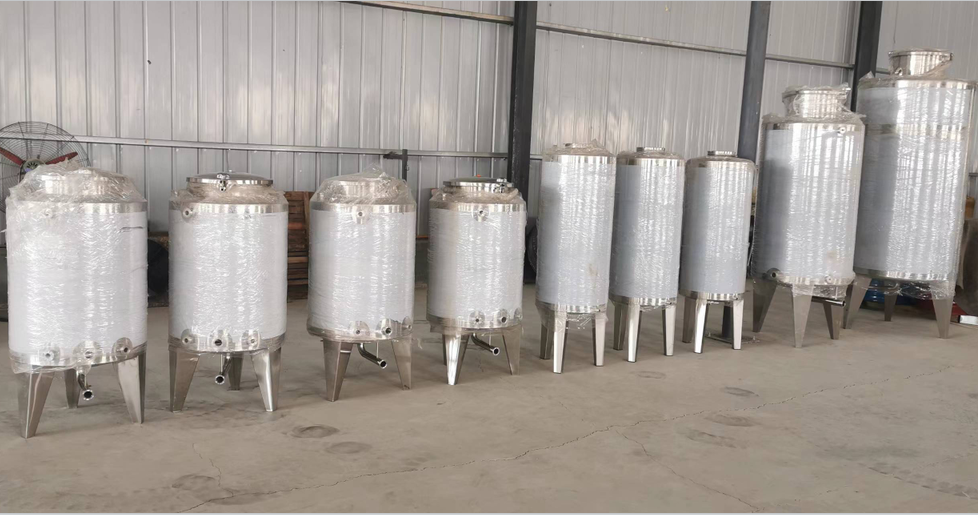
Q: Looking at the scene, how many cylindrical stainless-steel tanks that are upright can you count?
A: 9